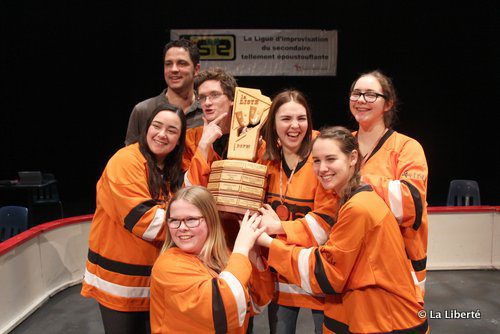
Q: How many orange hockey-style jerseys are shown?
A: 6